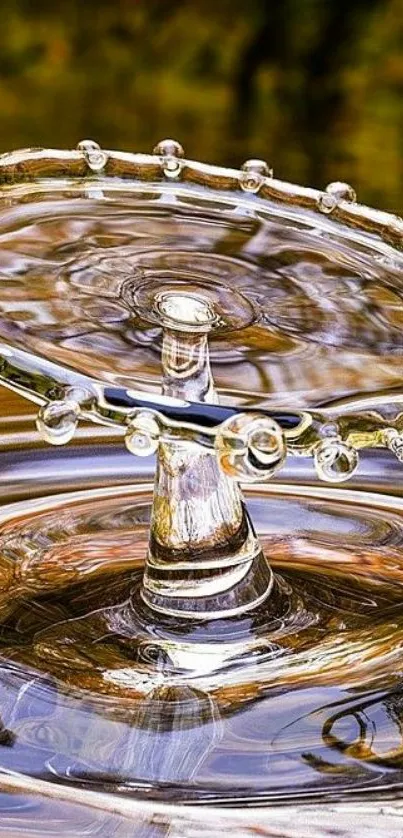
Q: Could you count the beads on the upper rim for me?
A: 4